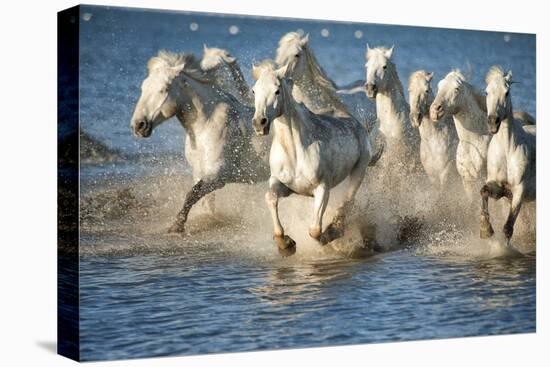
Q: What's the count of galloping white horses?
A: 8